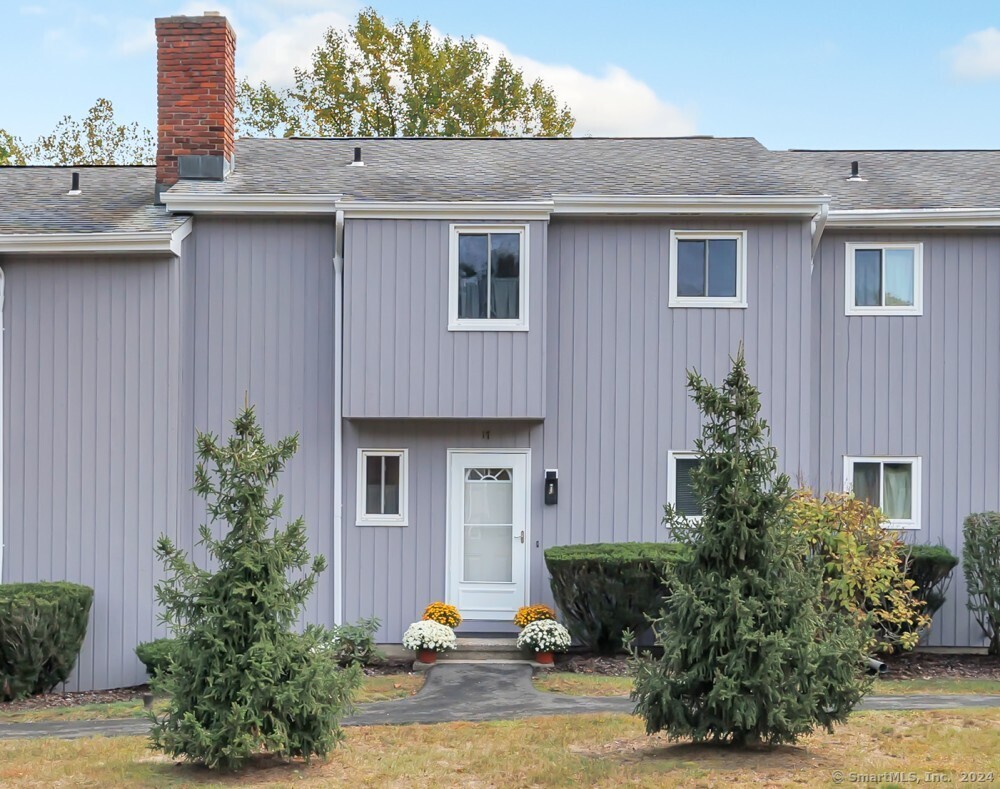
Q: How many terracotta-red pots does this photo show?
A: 2